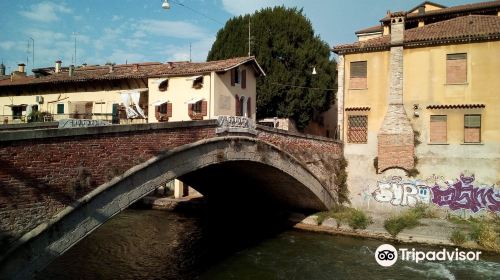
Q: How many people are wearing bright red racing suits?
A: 0